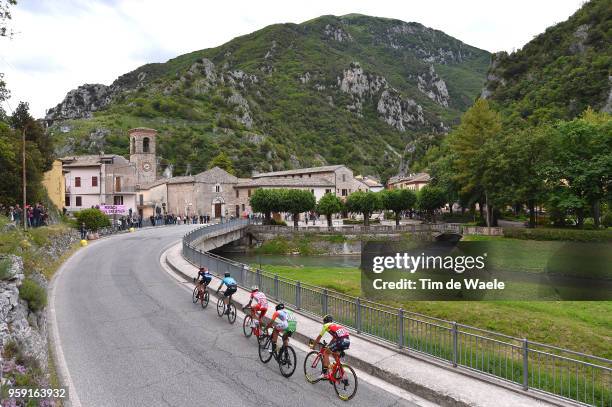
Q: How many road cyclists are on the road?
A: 5